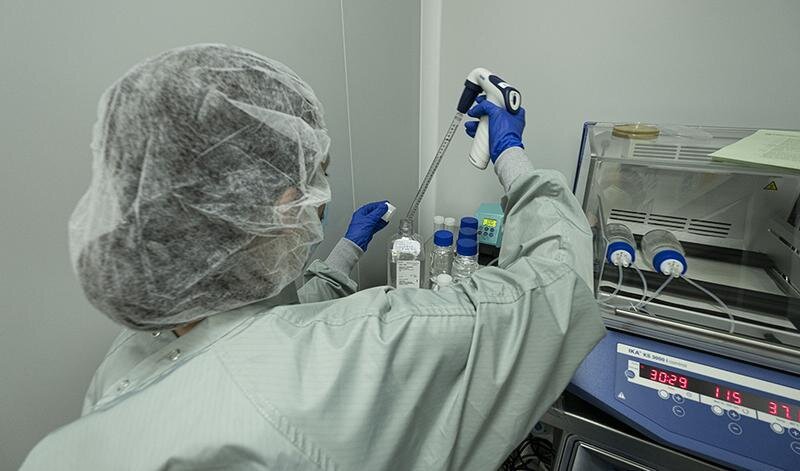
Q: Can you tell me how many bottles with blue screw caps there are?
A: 6